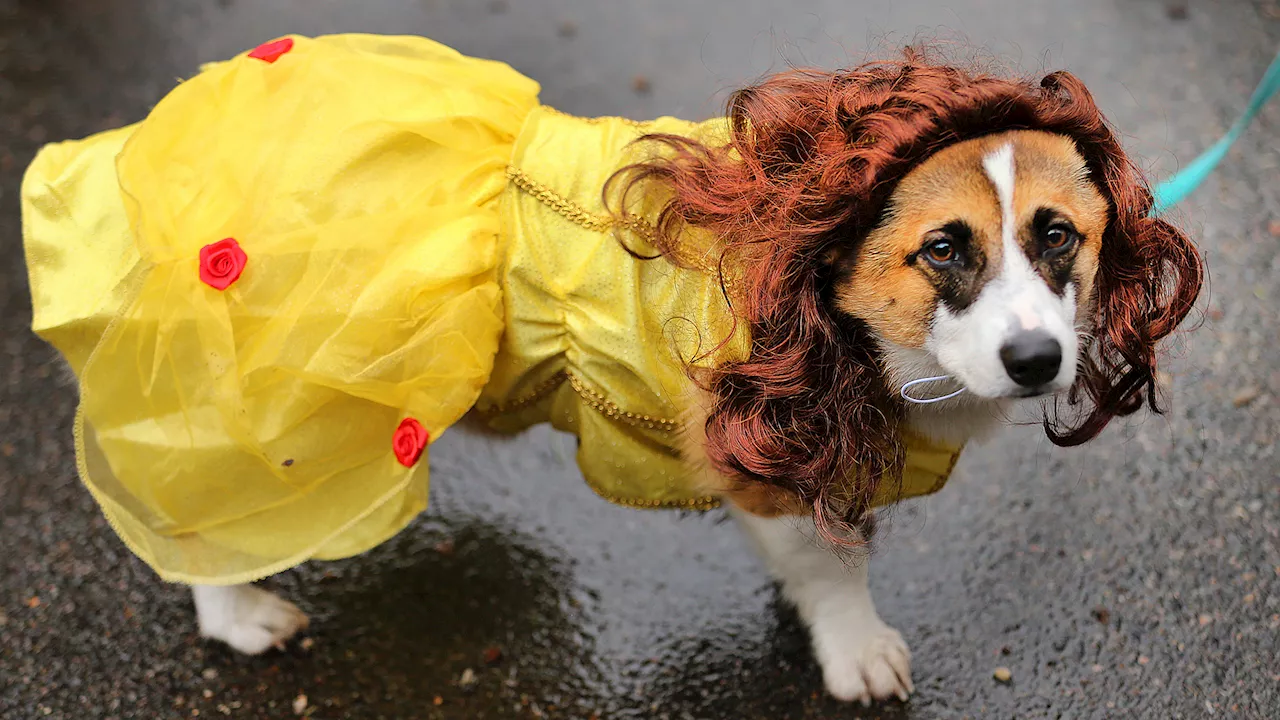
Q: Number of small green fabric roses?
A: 0